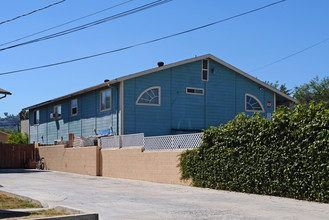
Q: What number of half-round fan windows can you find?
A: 2